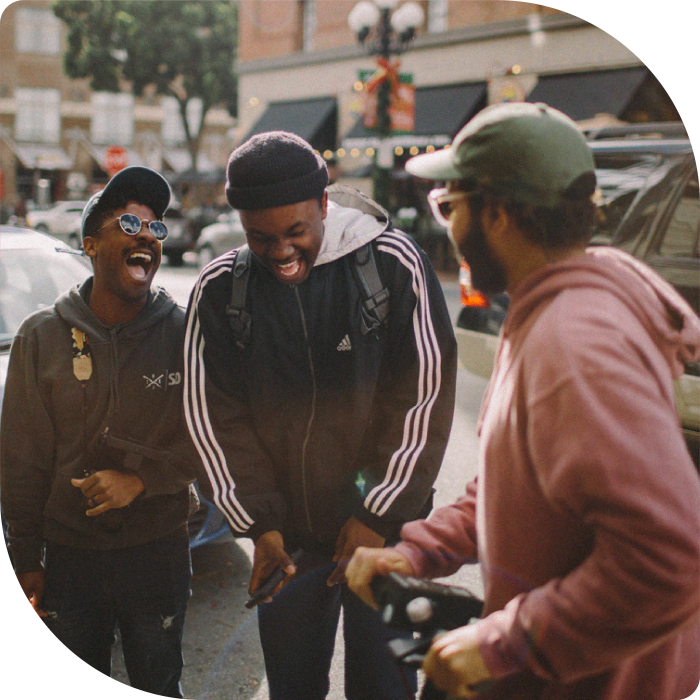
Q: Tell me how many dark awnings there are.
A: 3